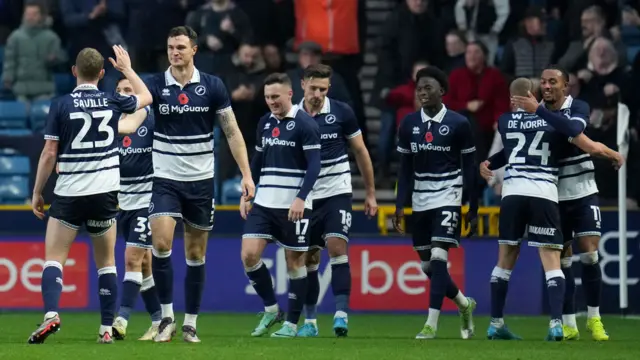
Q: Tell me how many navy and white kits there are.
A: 8